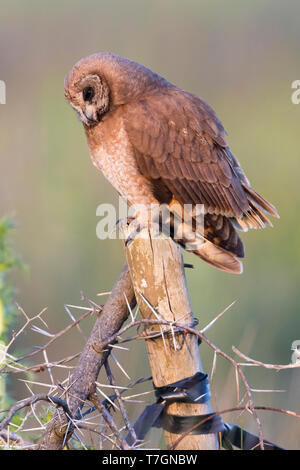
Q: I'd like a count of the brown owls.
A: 1